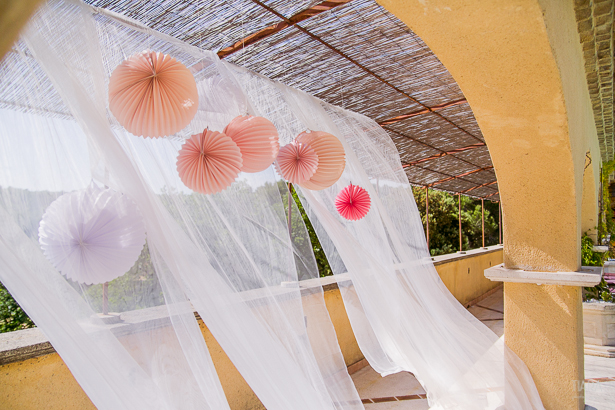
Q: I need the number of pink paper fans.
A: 6